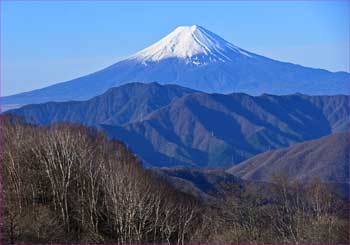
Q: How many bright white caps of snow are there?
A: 1